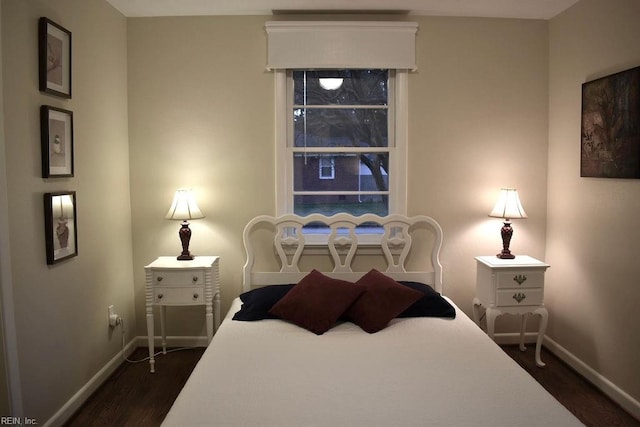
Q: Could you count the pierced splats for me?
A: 3